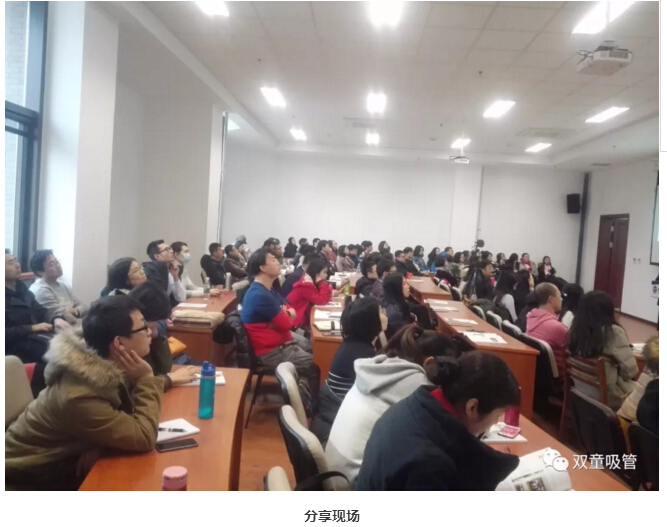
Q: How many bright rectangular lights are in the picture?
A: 11